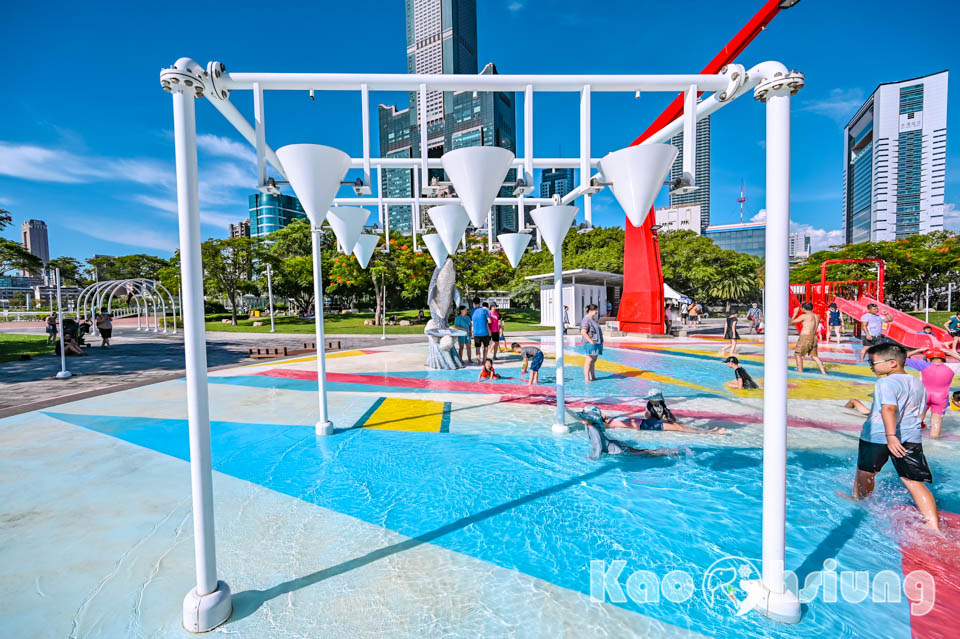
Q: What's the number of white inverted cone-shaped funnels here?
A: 9